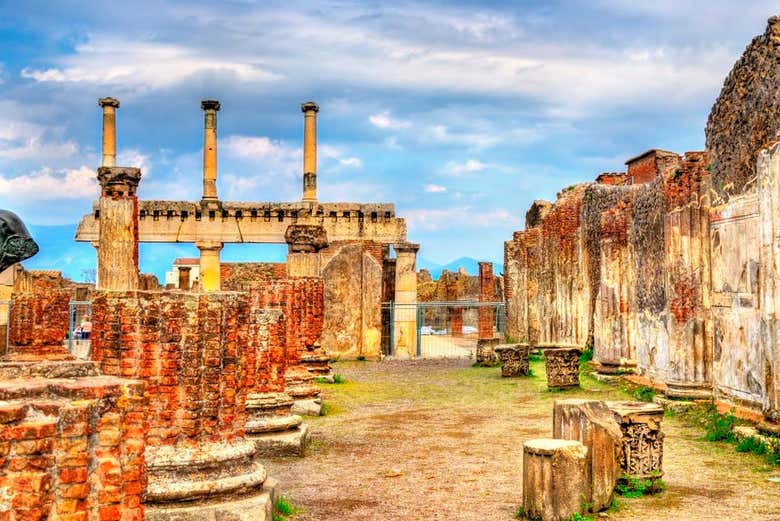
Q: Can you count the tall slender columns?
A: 3